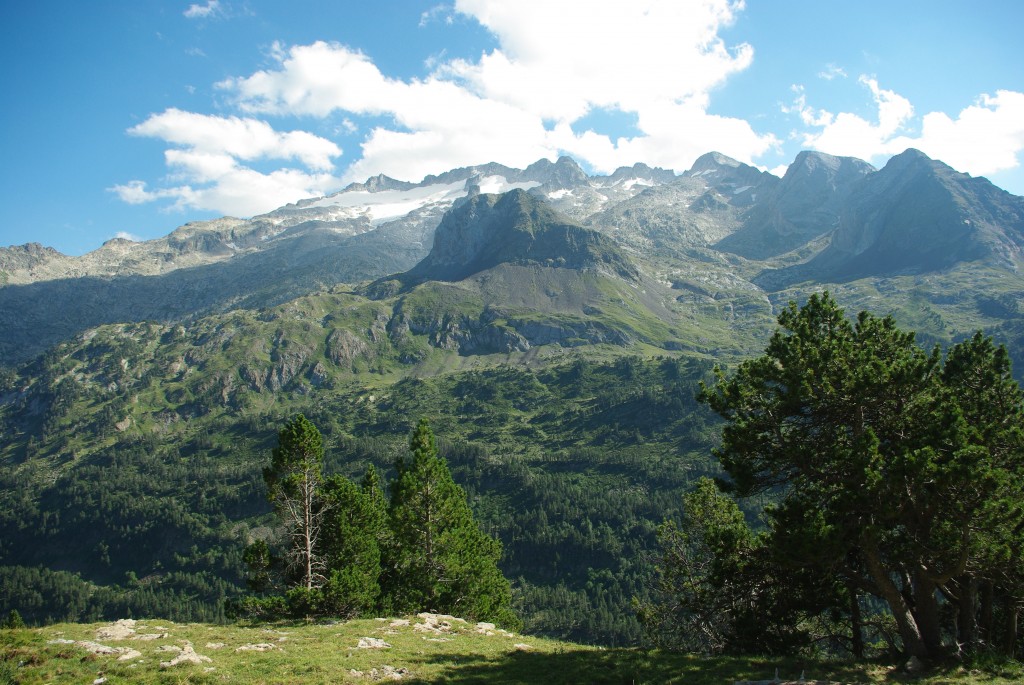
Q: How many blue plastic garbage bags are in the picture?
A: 0